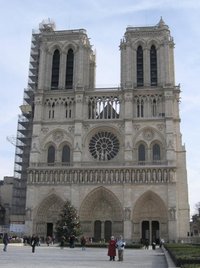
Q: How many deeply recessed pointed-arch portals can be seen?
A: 3